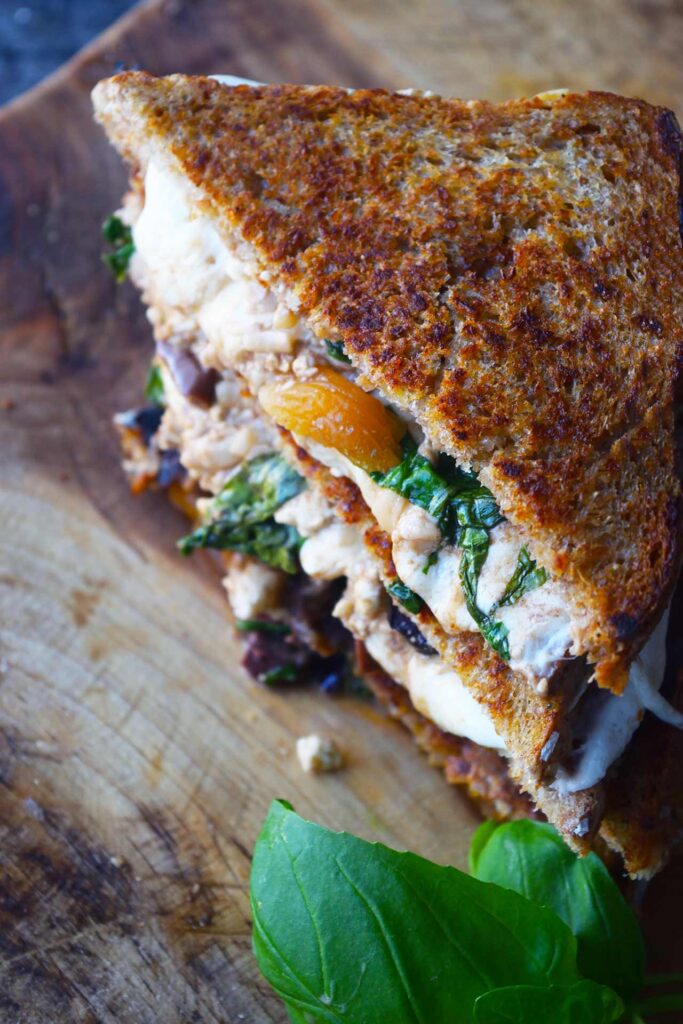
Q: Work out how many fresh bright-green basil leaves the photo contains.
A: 3